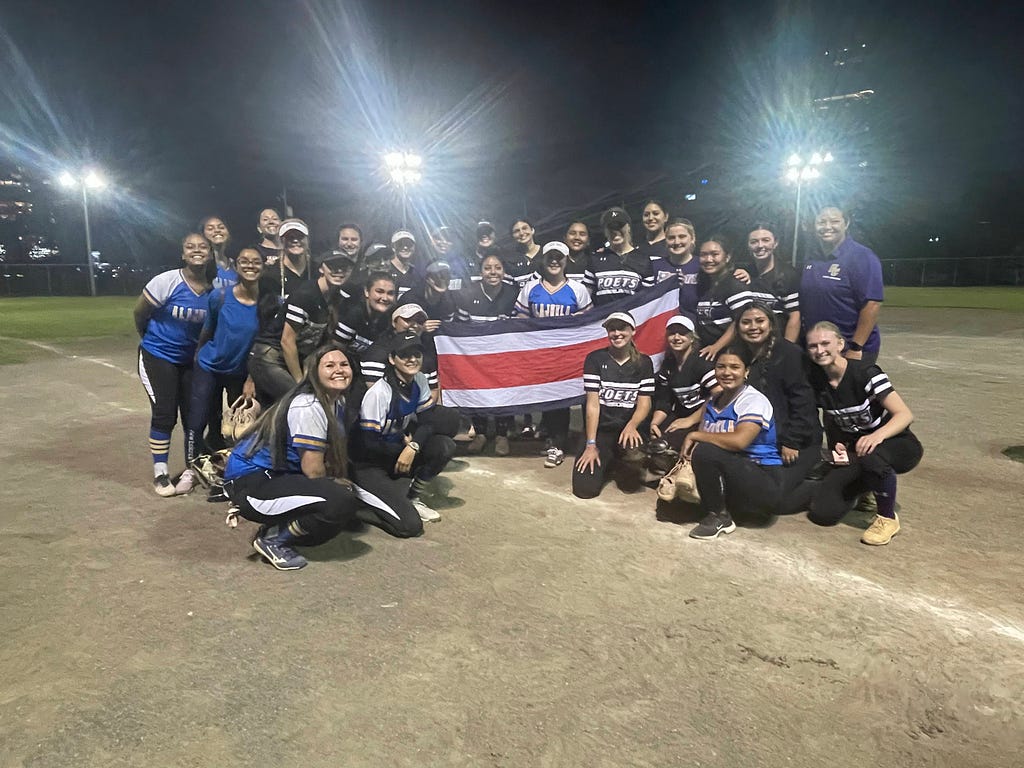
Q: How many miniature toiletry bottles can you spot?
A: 0